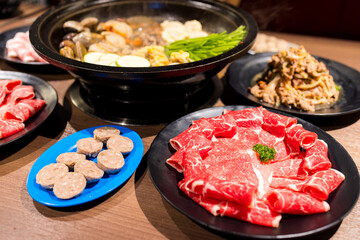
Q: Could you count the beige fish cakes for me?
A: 8